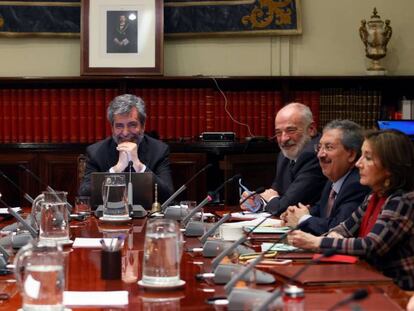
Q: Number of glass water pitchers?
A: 4